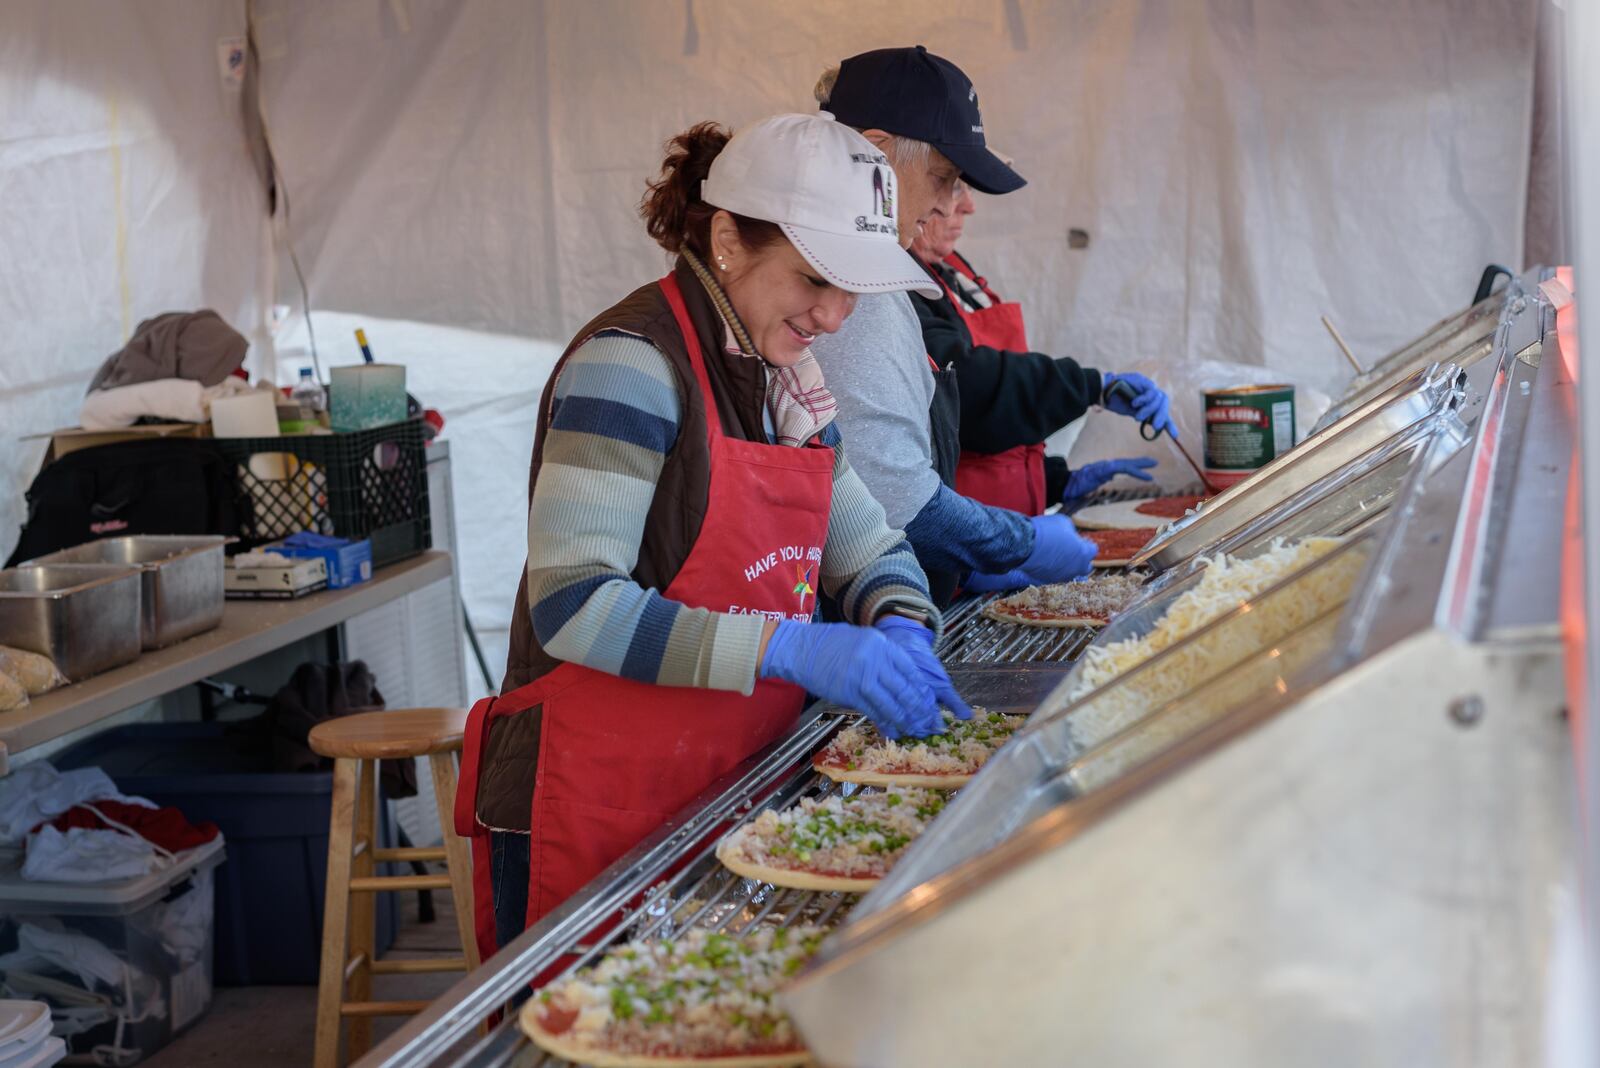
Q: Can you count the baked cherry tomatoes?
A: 0